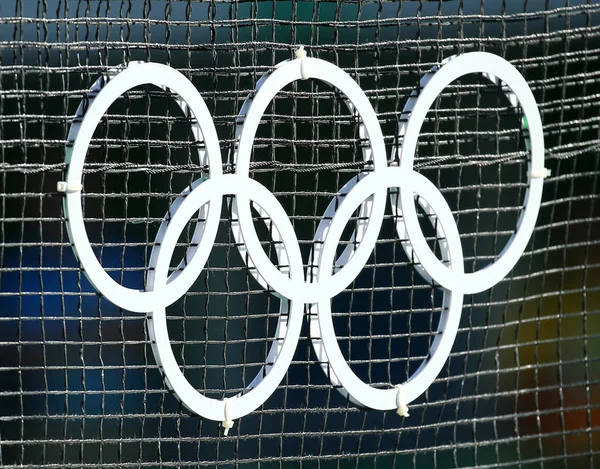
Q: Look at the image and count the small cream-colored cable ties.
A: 5